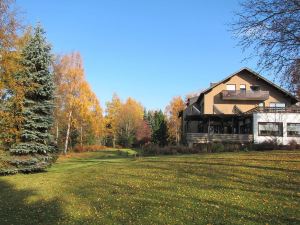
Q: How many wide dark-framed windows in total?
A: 2